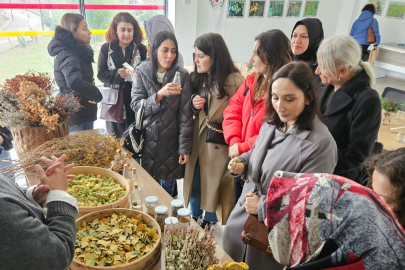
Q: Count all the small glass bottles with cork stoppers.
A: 3